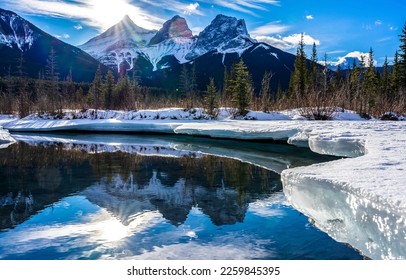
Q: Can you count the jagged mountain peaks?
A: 3